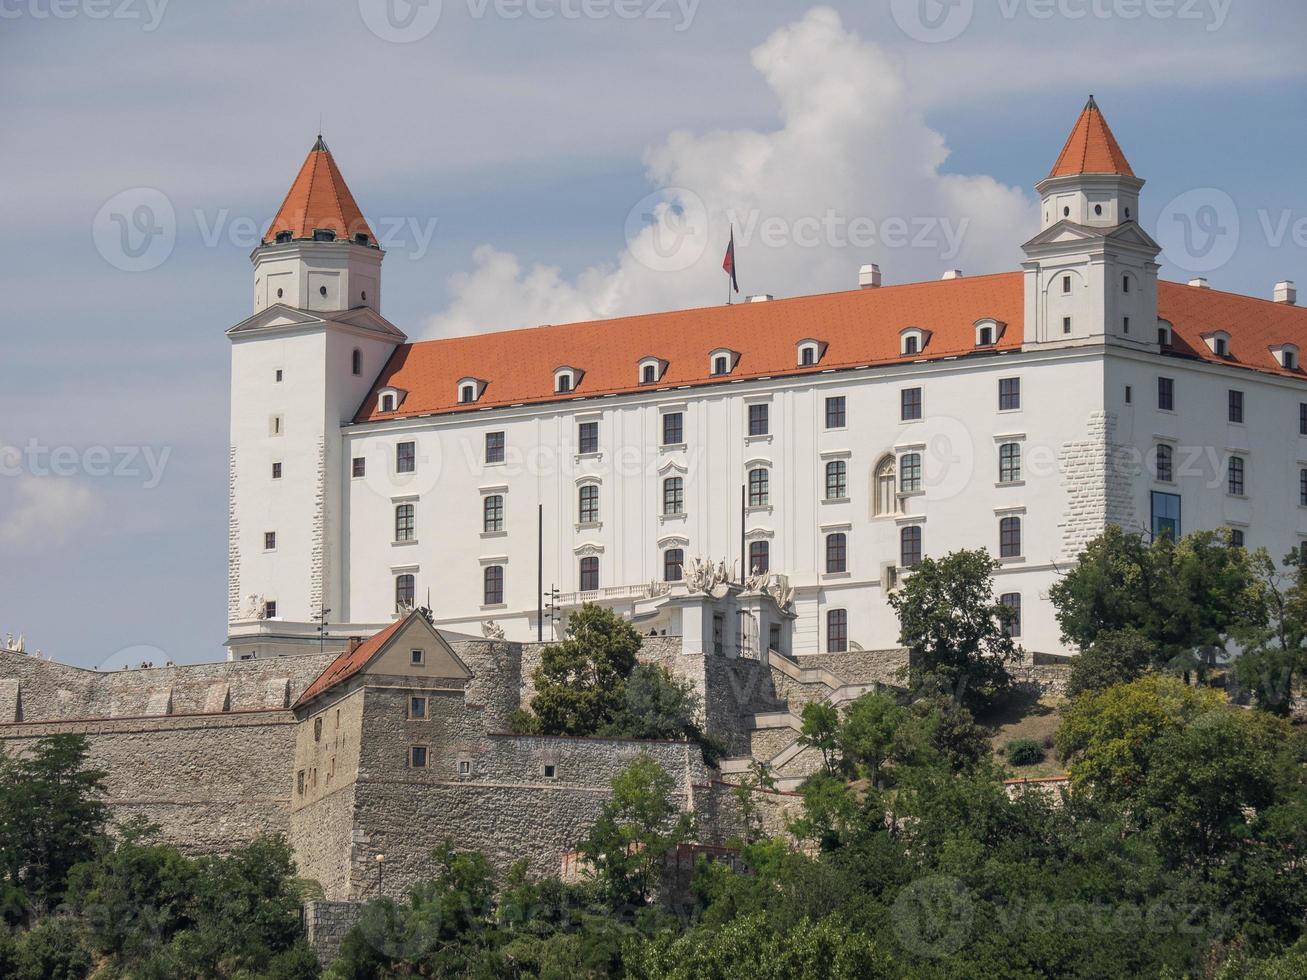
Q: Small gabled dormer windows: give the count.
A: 11